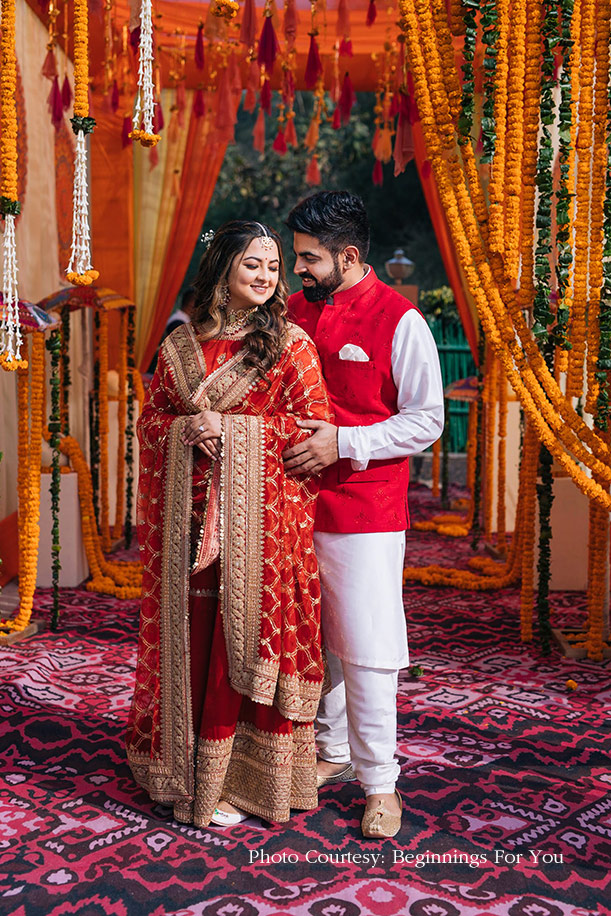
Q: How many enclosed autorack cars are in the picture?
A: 0